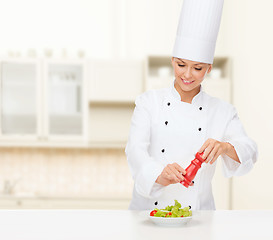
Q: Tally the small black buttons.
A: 8